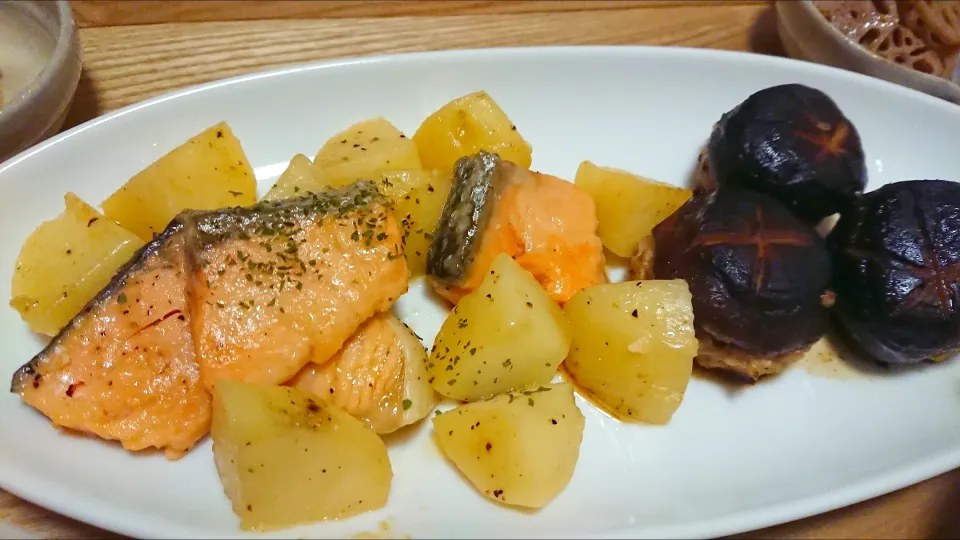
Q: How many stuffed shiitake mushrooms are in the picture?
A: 3